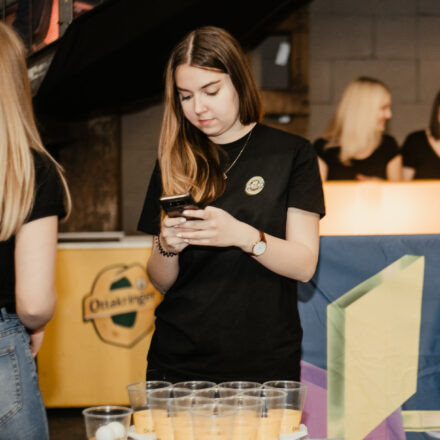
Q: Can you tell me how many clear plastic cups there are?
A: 11